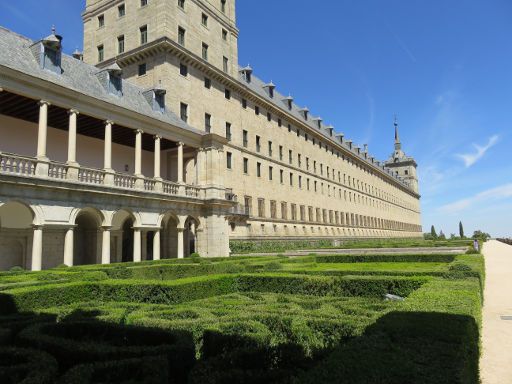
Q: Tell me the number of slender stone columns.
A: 12